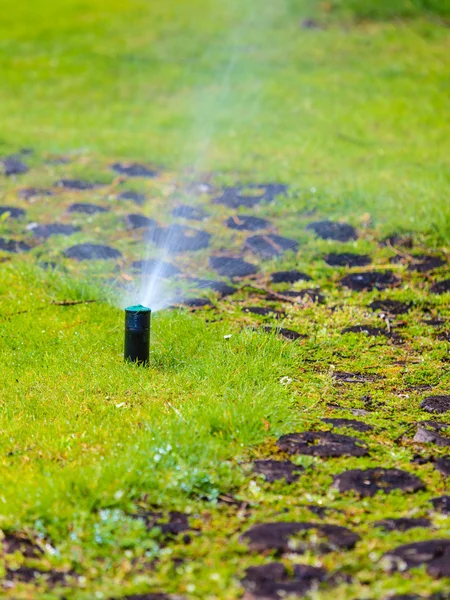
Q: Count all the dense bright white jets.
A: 1